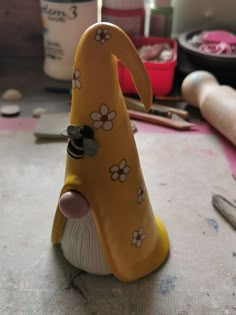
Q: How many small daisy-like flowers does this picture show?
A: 6